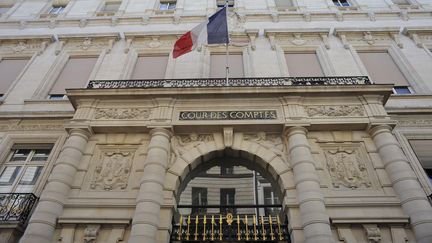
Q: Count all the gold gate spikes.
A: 12